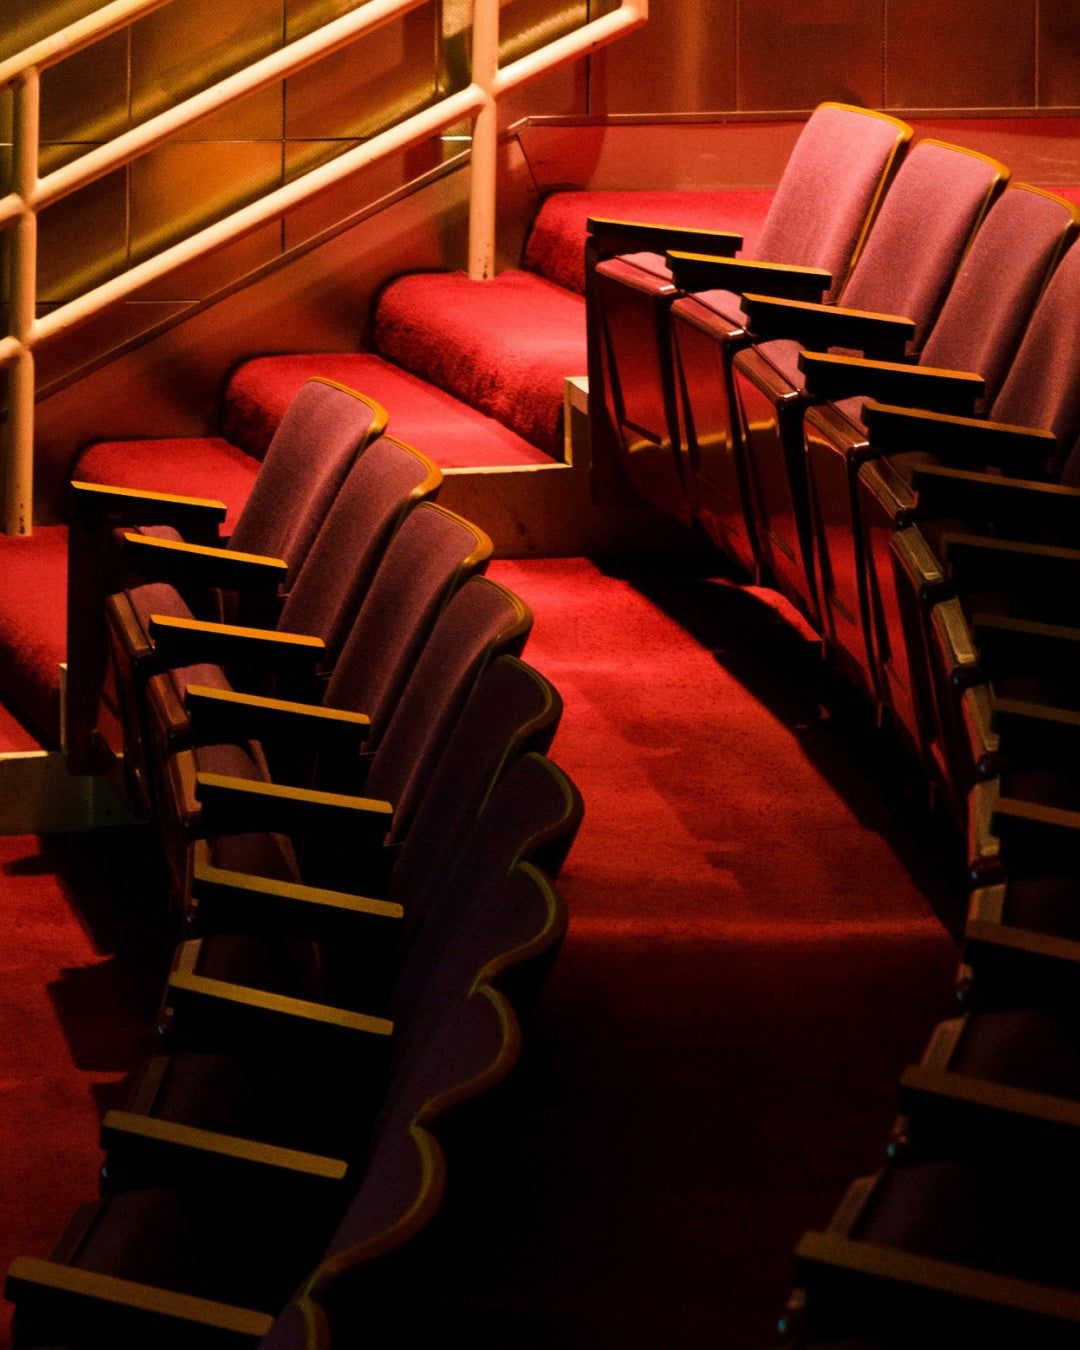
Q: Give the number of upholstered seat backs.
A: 14